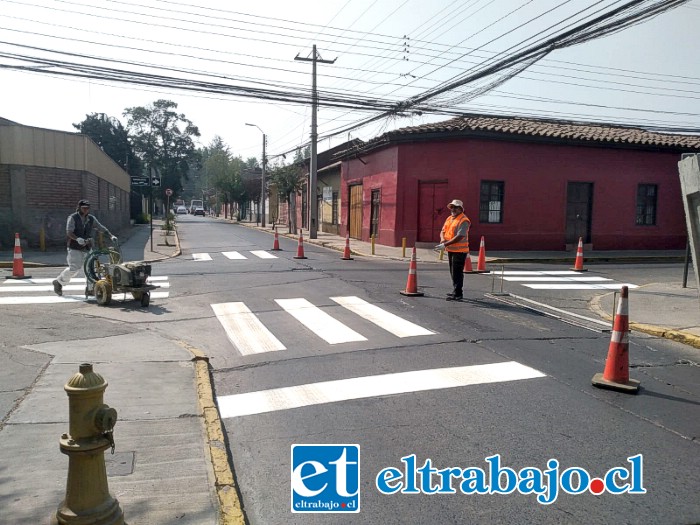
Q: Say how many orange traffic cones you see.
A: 9